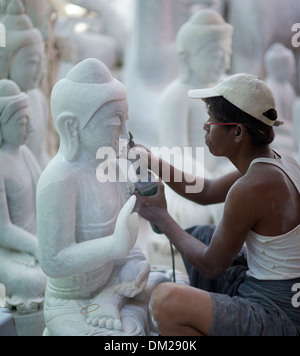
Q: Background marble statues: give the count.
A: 4